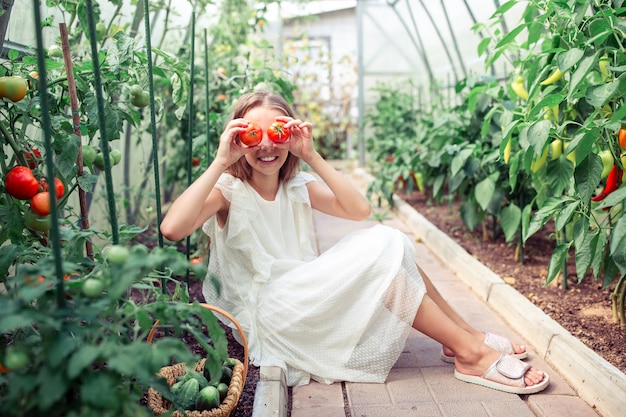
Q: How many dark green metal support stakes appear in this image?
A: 5